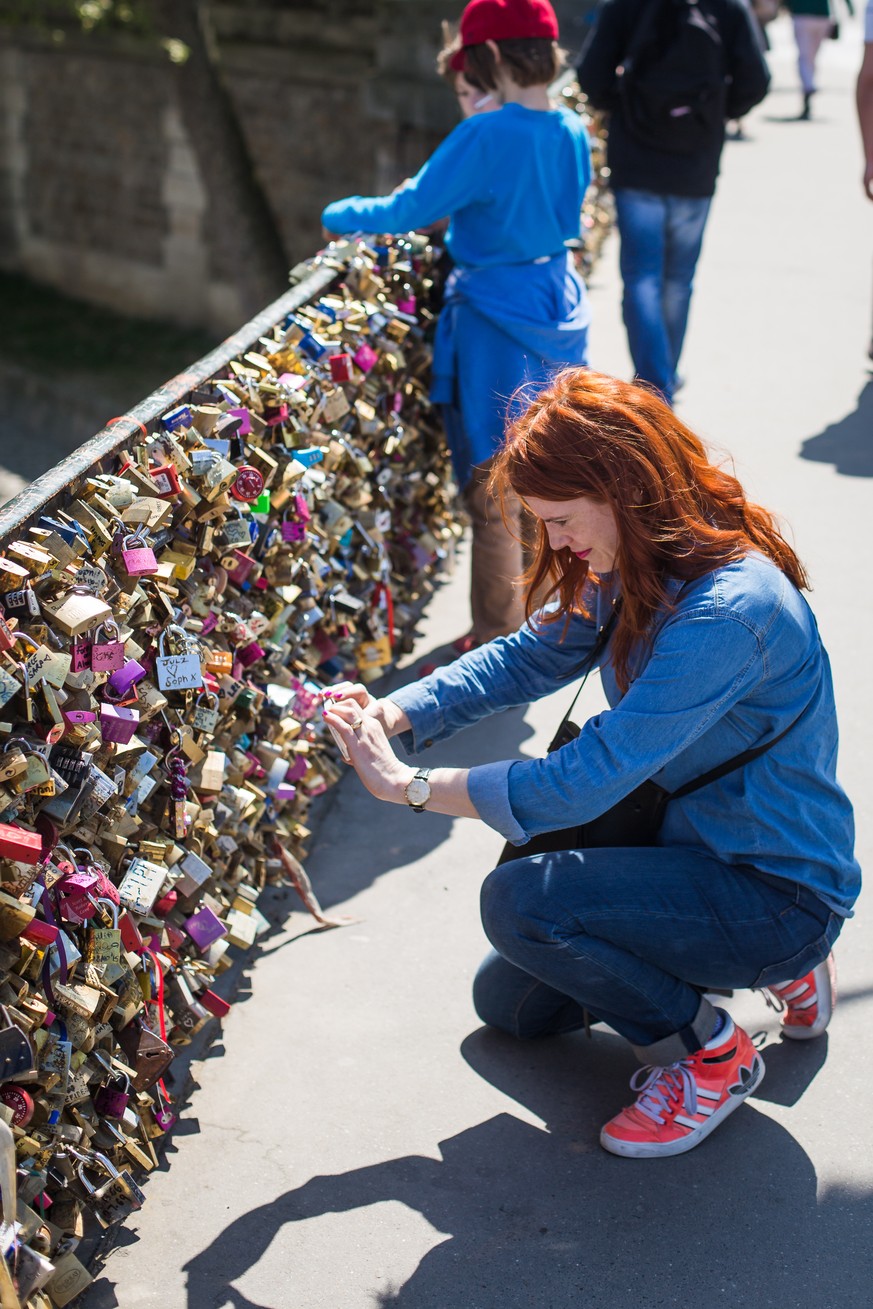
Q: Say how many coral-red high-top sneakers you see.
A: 2